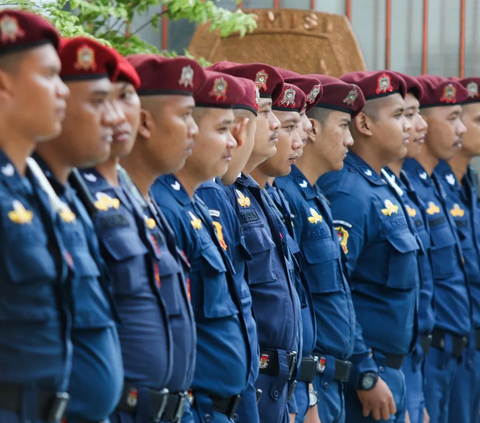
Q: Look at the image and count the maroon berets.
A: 12